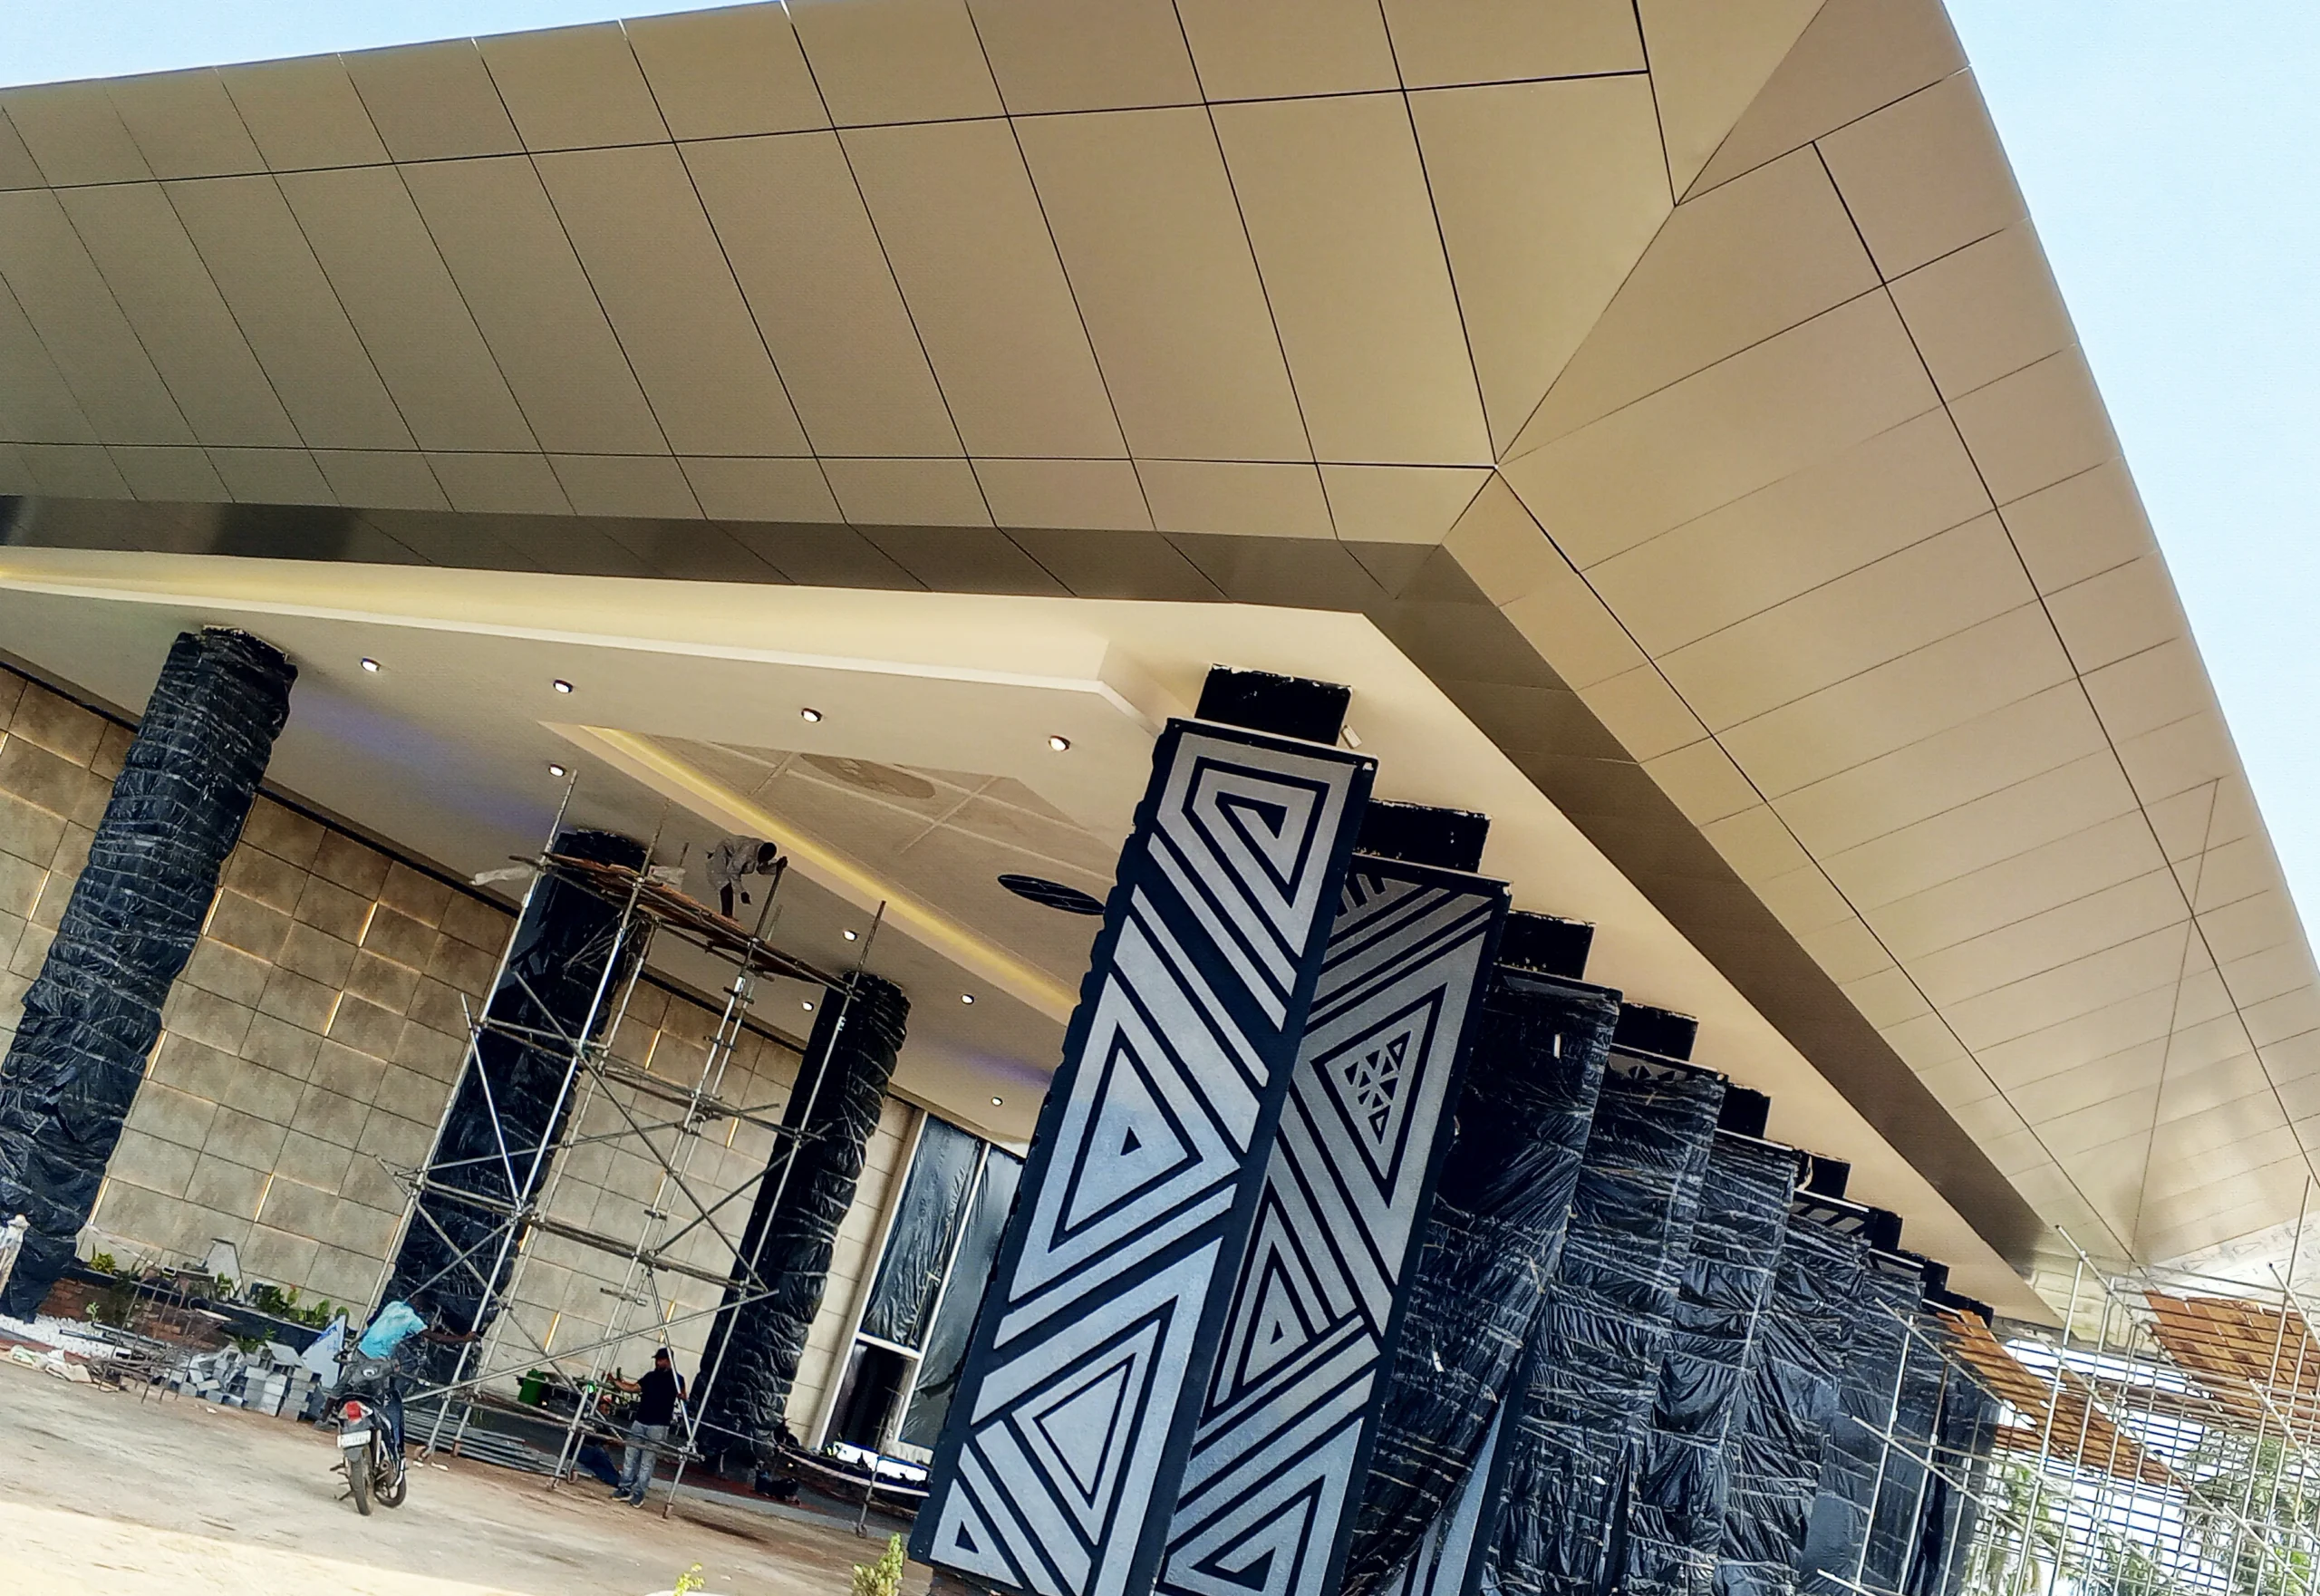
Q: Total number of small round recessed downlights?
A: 9